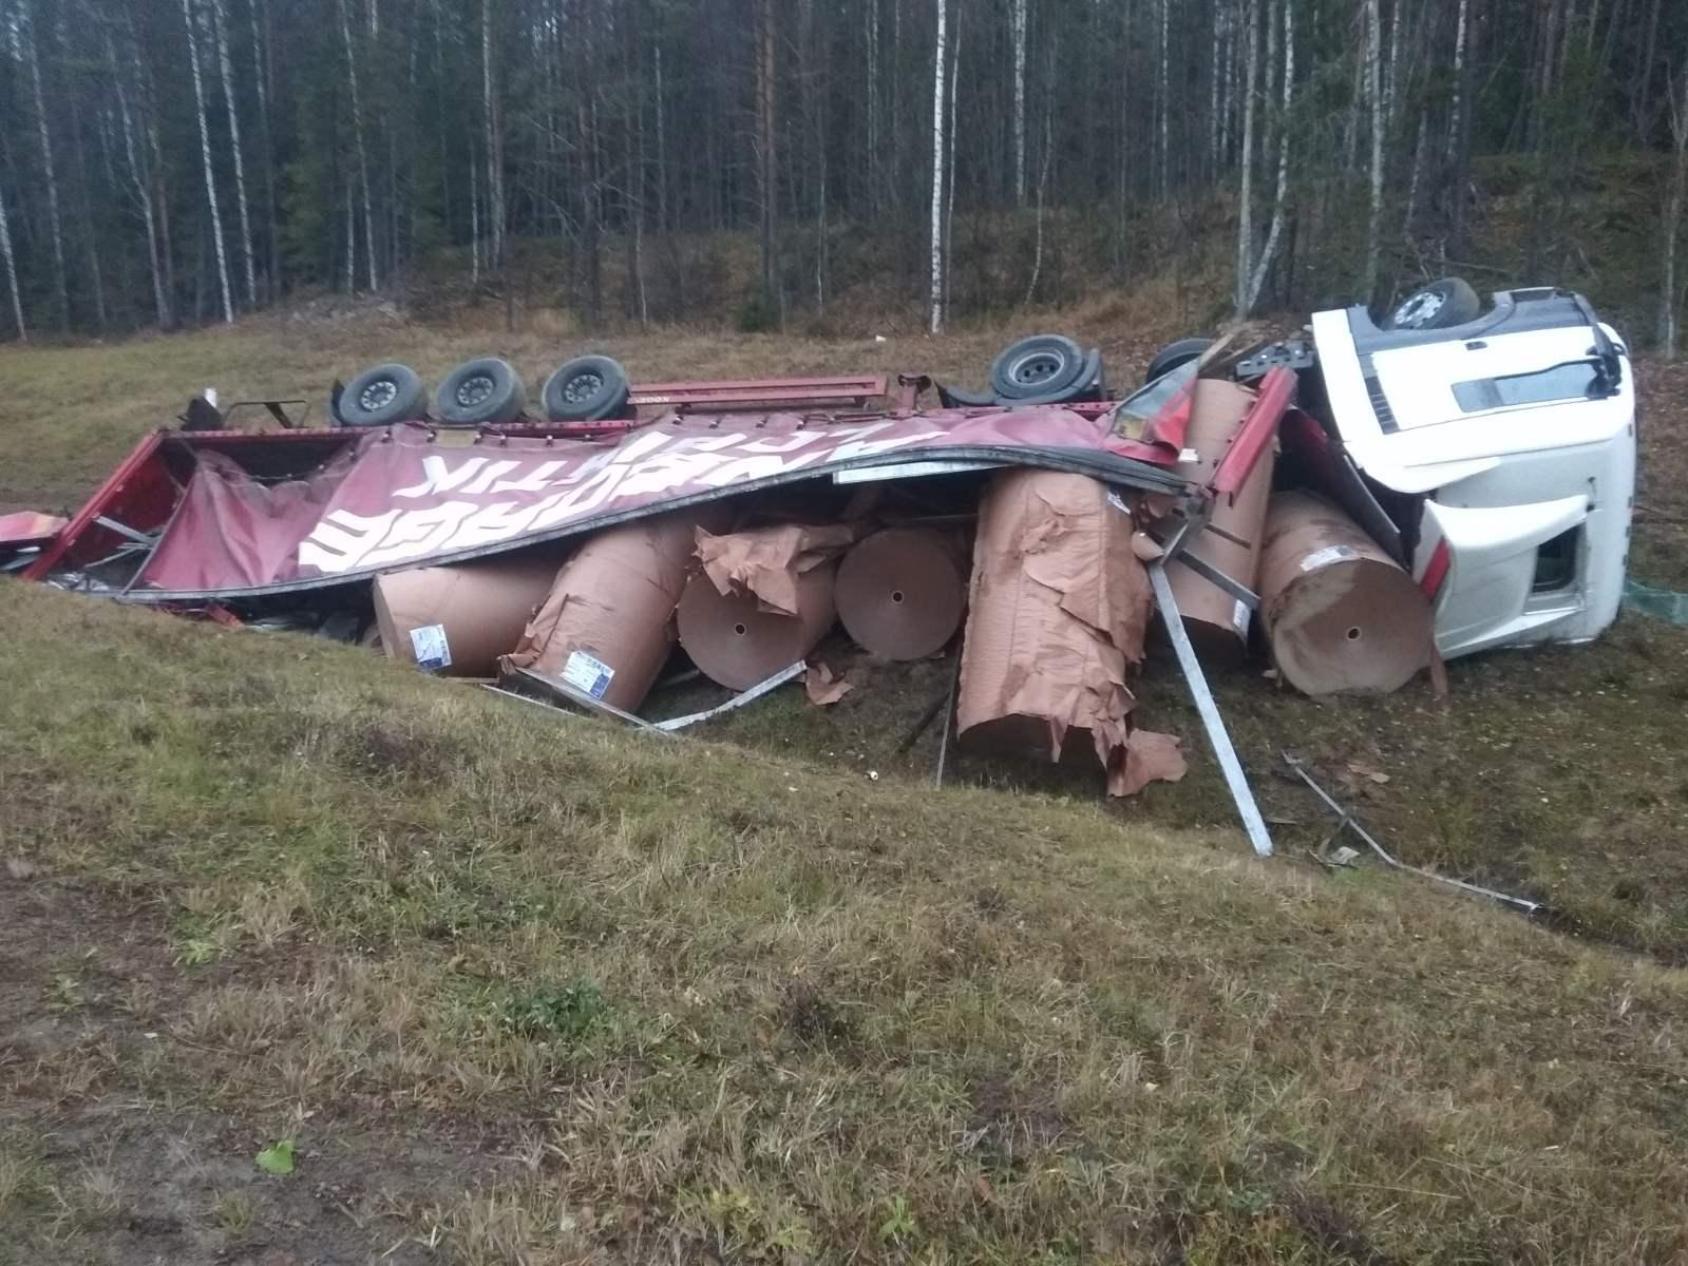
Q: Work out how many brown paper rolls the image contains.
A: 7